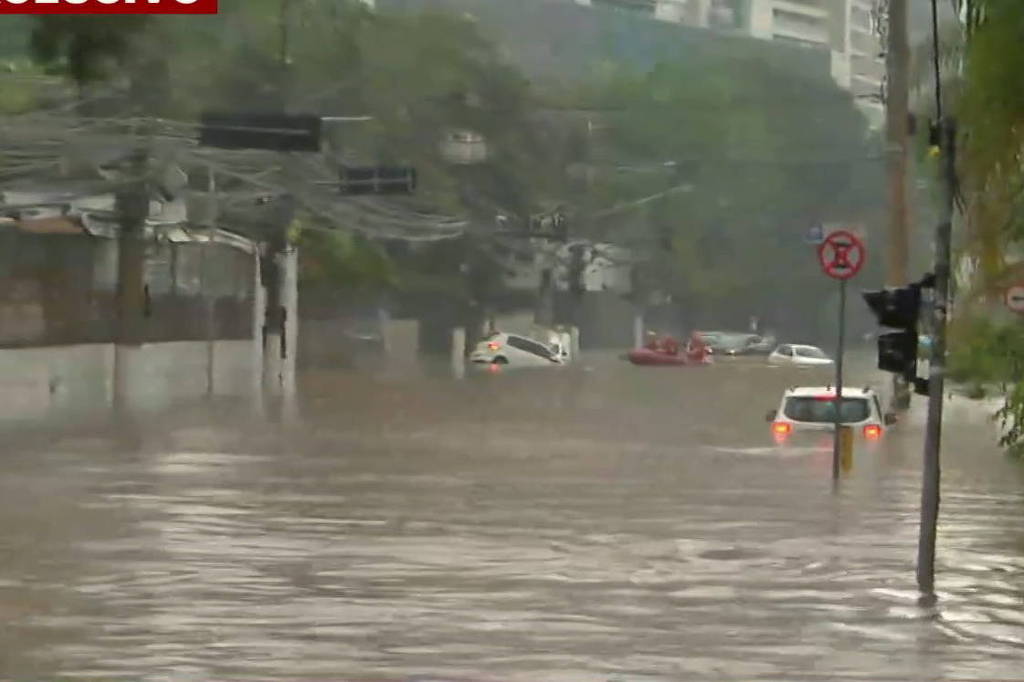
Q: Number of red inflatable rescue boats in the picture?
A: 1